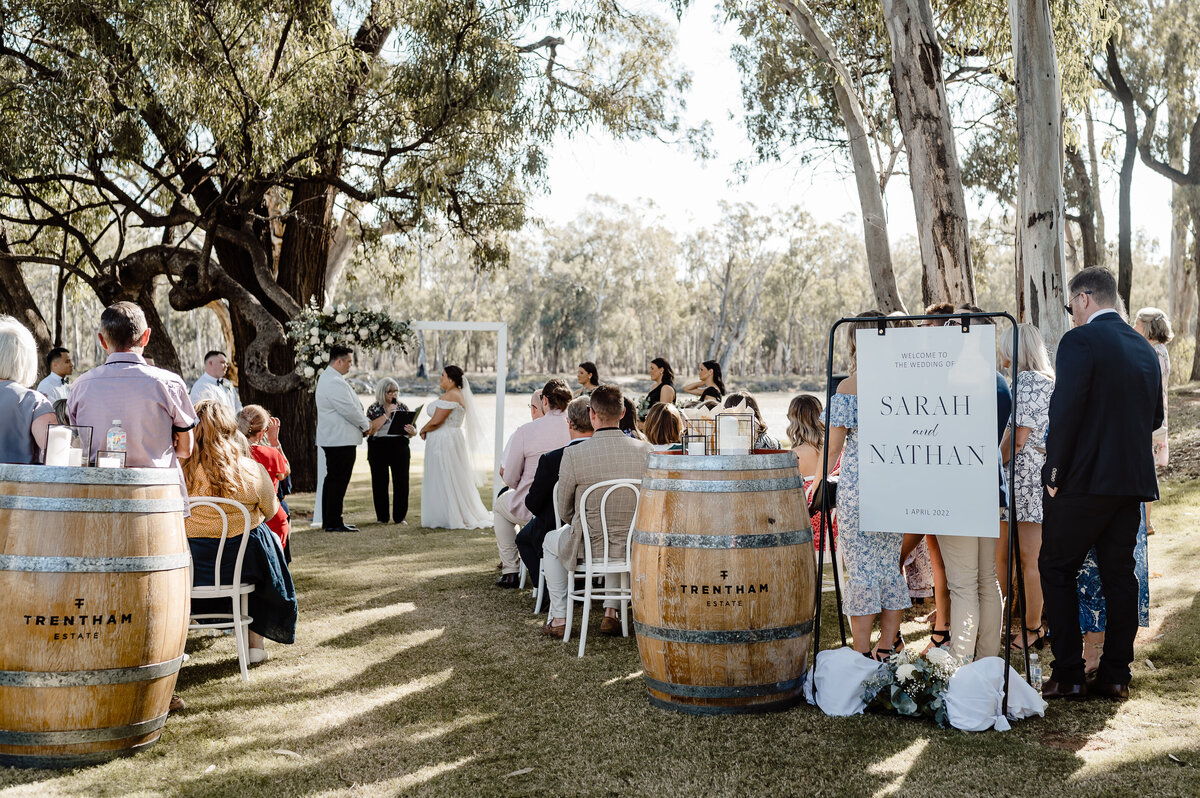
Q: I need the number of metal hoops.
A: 12